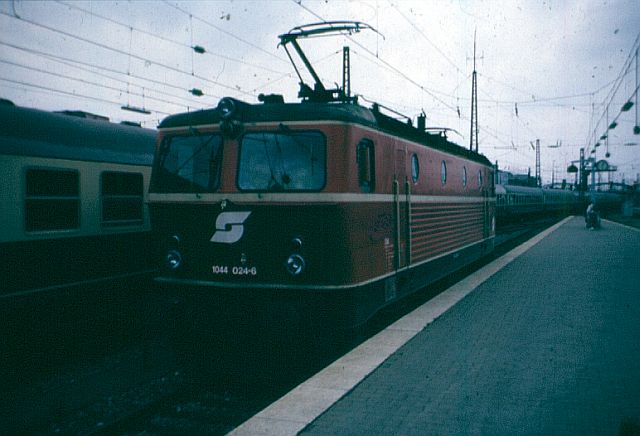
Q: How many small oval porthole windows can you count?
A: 4